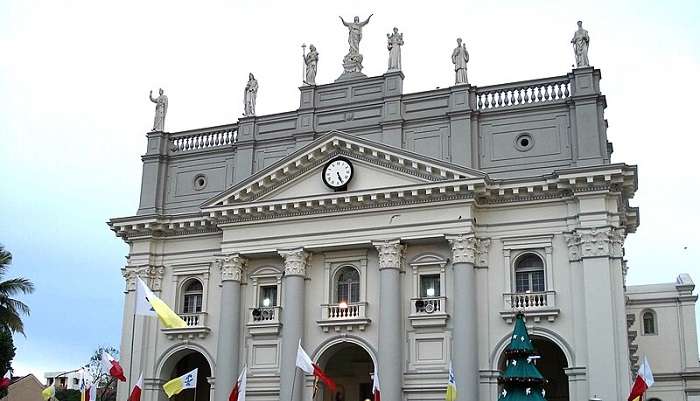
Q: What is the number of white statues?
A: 7